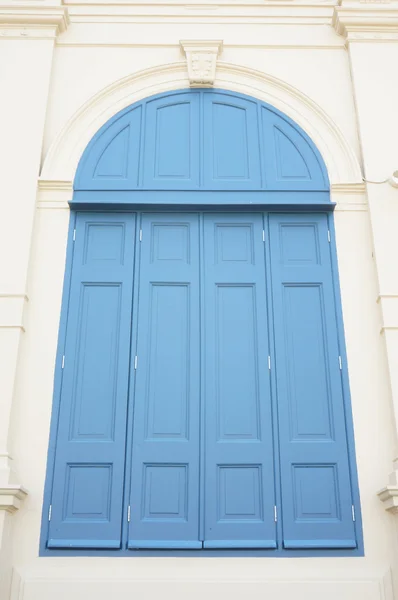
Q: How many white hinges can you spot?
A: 12